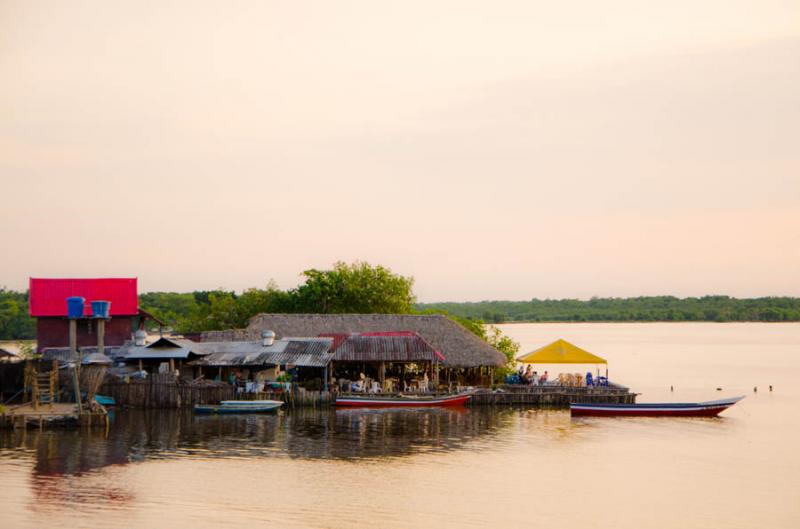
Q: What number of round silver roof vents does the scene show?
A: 2